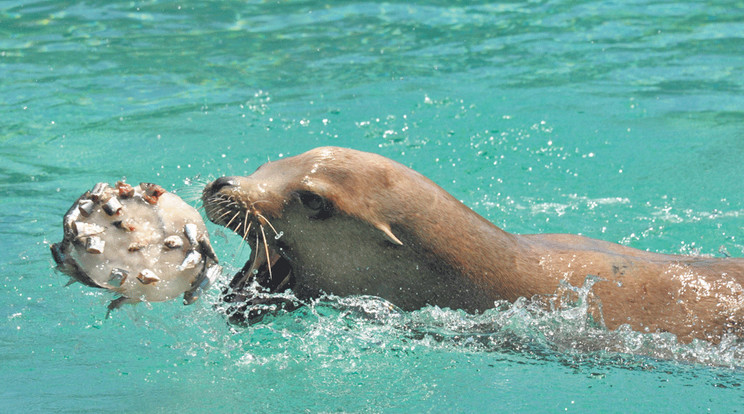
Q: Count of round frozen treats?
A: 1